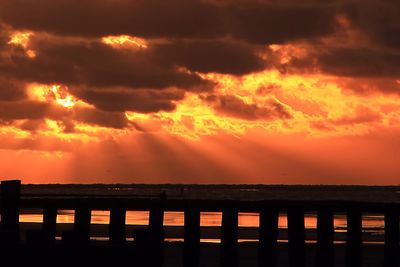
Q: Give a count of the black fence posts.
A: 12